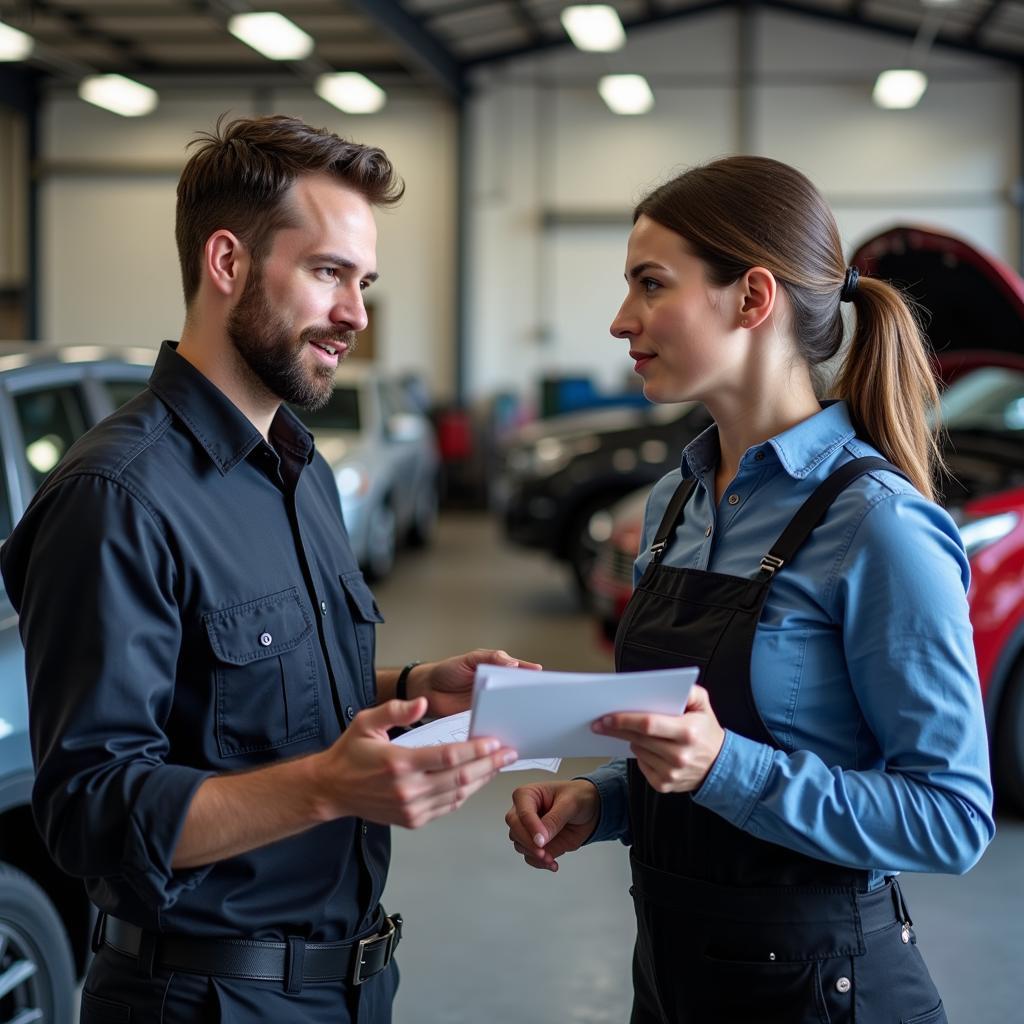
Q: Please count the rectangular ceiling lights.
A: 7